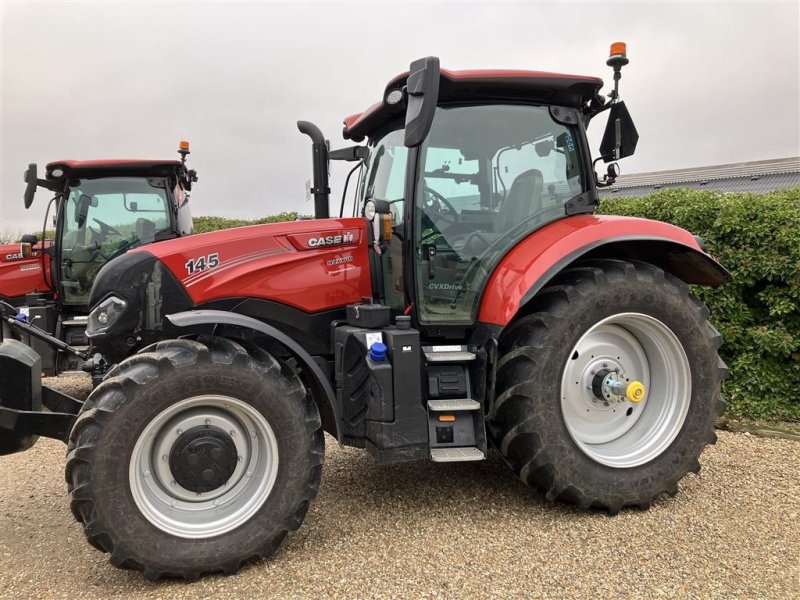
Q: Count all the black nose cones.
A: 1